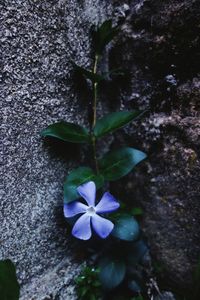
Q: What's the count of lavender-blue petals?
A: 5